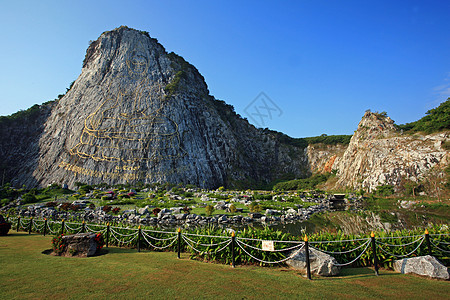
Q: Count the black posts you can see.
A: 13